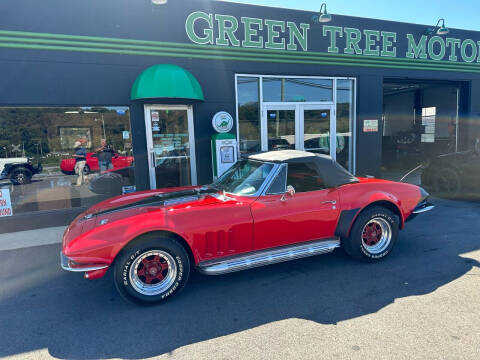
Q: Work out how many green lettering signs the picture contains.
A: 1